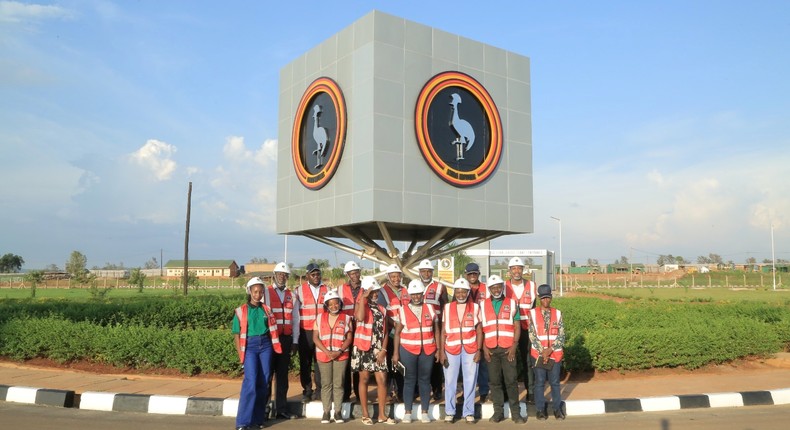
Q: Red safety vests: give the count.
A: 14